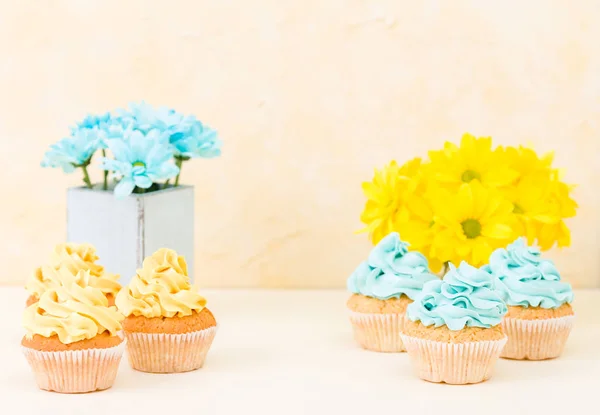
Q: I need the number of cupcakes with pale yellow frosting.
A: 3